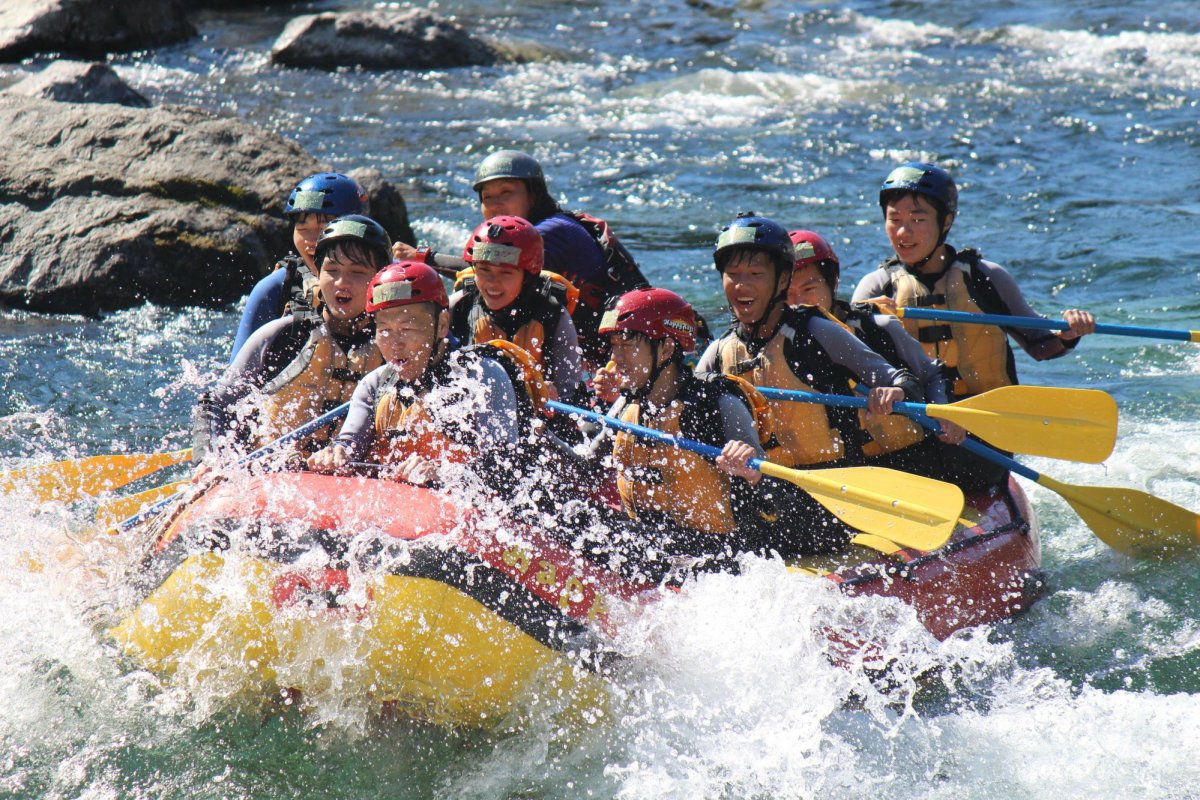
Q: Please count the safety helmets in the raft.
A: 9